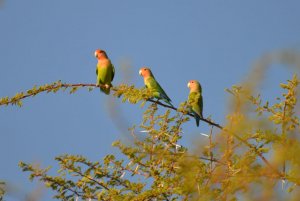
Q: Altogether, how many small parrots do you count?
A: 3